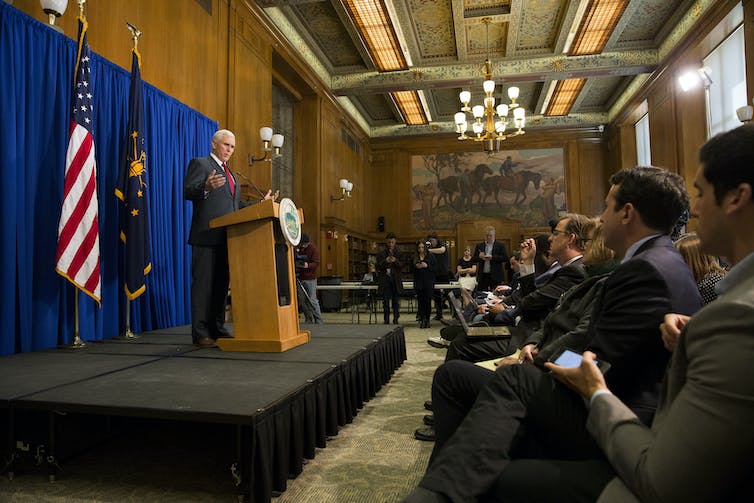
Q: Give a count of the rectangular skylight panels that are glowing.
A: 4